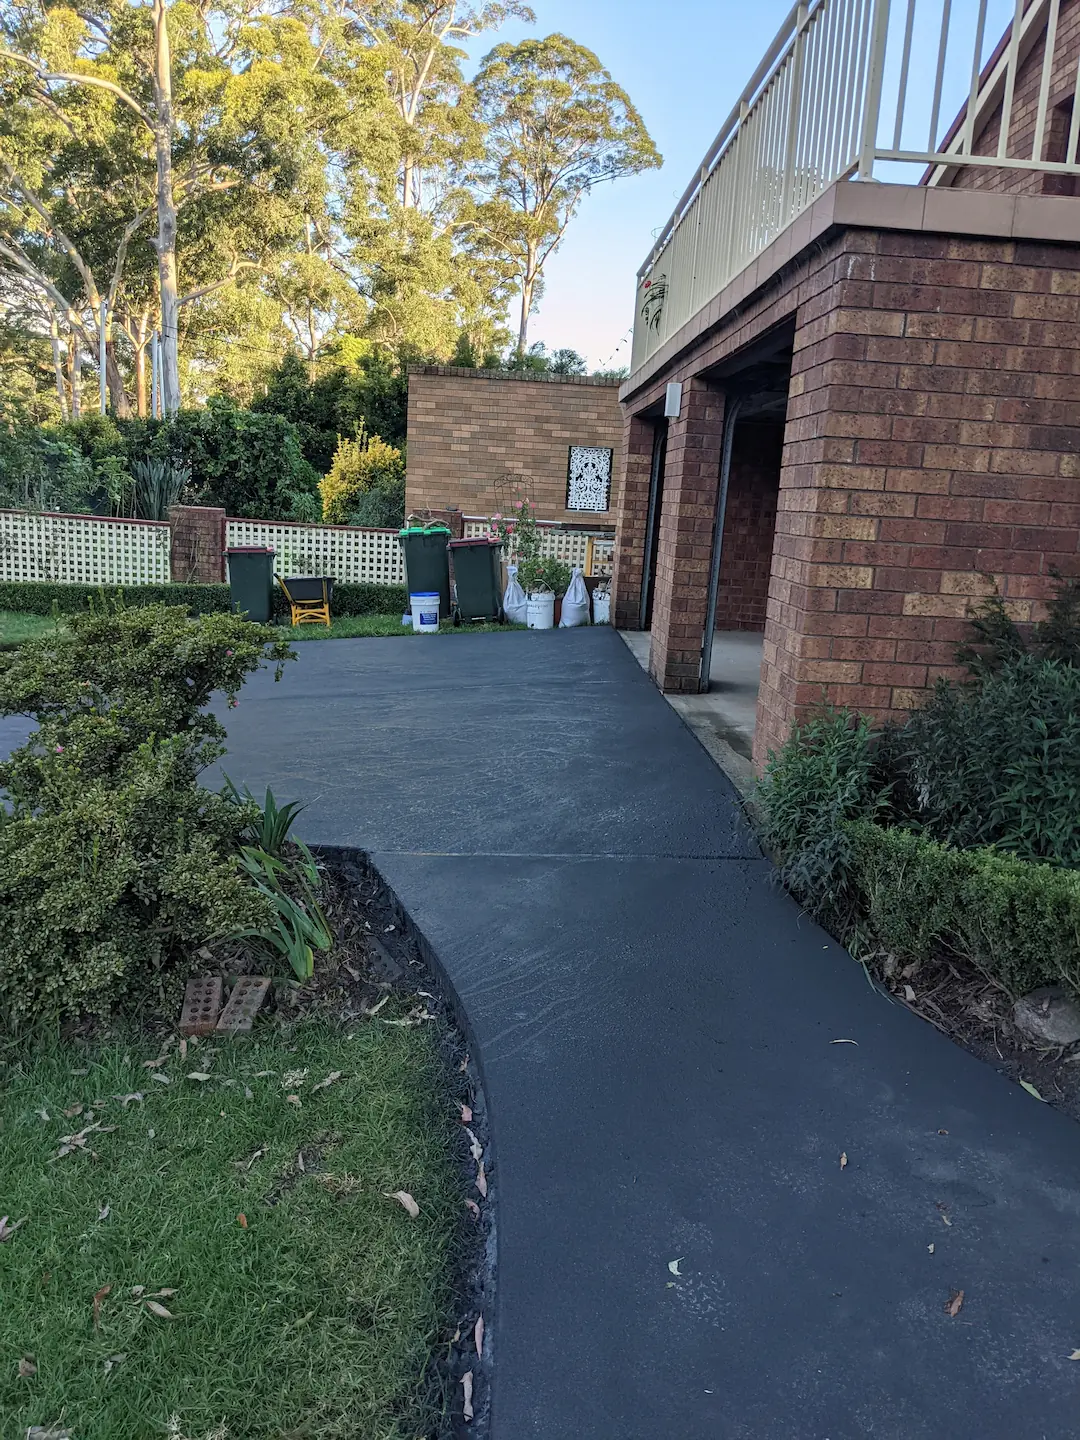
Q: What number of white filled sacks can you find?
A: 2